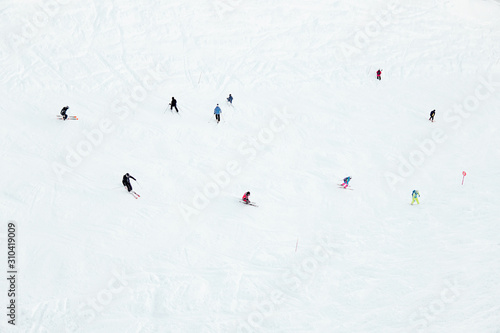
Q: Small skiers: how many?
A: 10